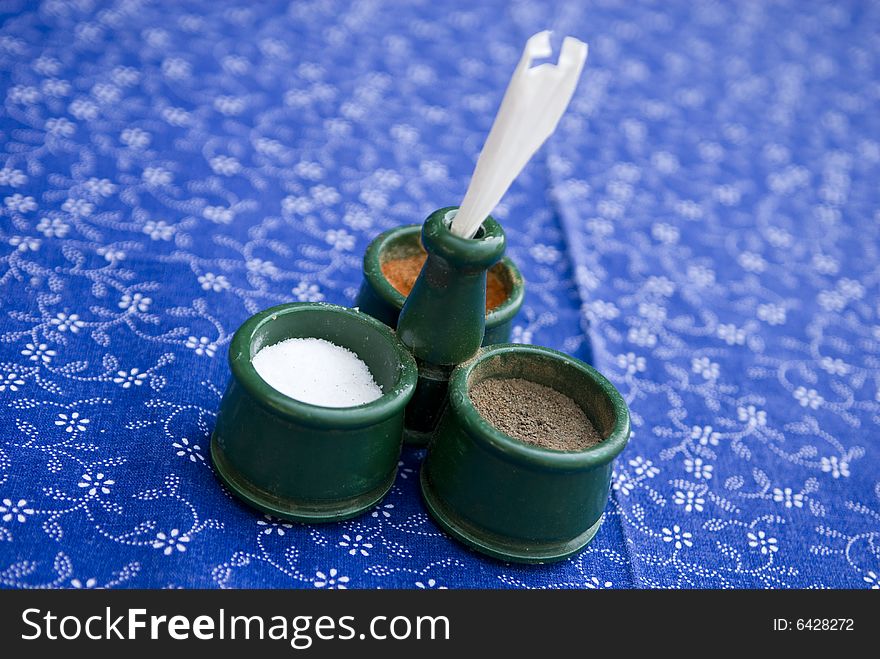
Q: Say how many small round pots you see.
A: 3